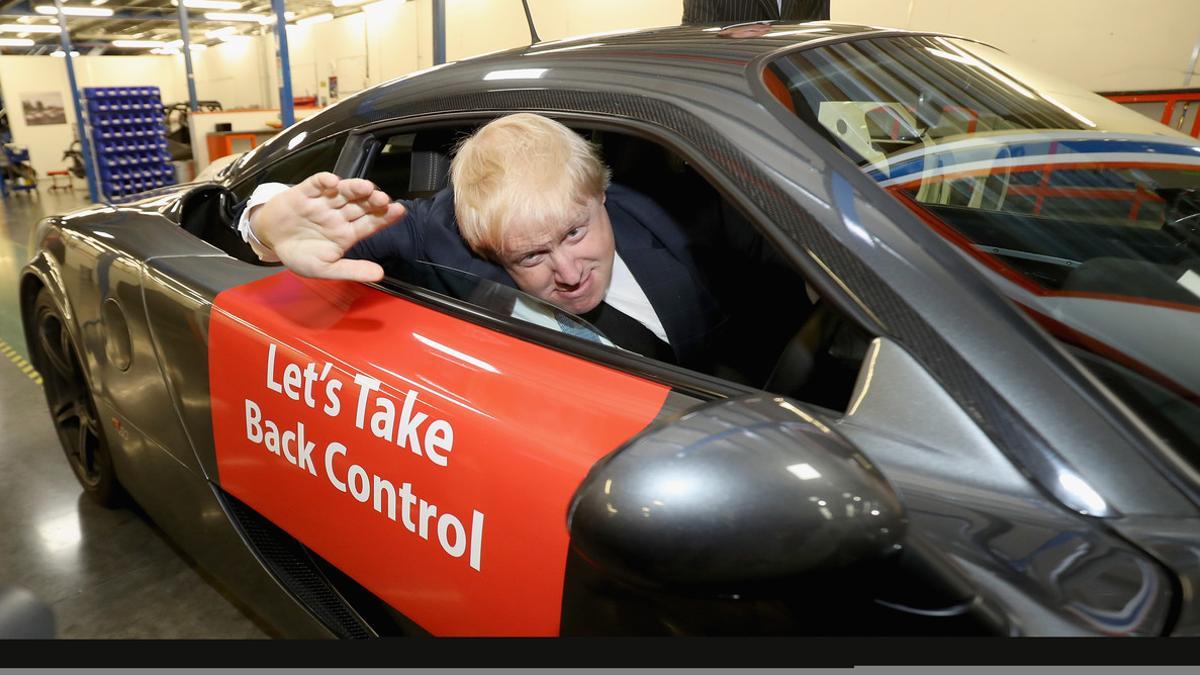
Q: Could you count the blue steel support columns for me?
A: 4